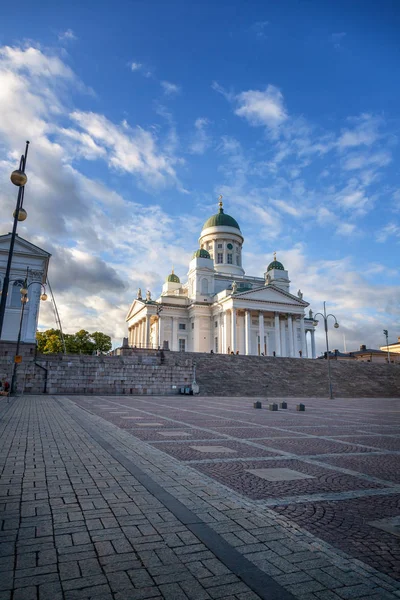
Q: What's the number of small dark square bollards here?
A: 4